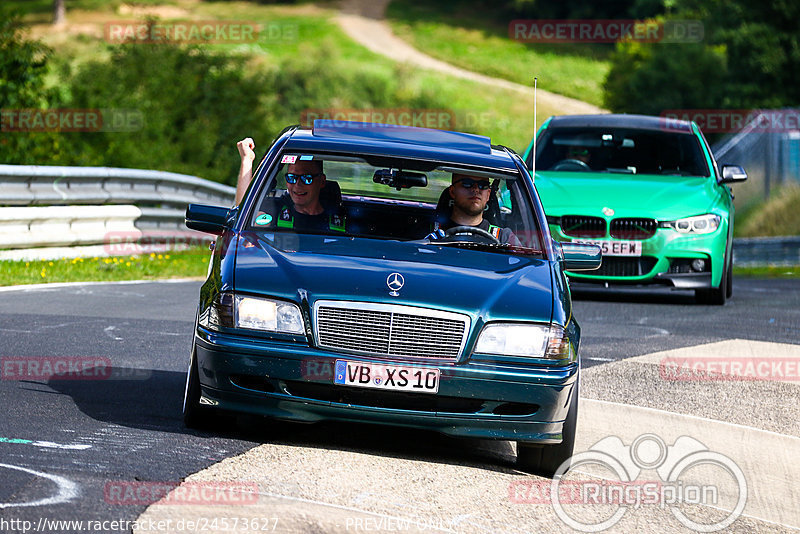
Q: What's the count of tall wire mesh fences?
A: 1